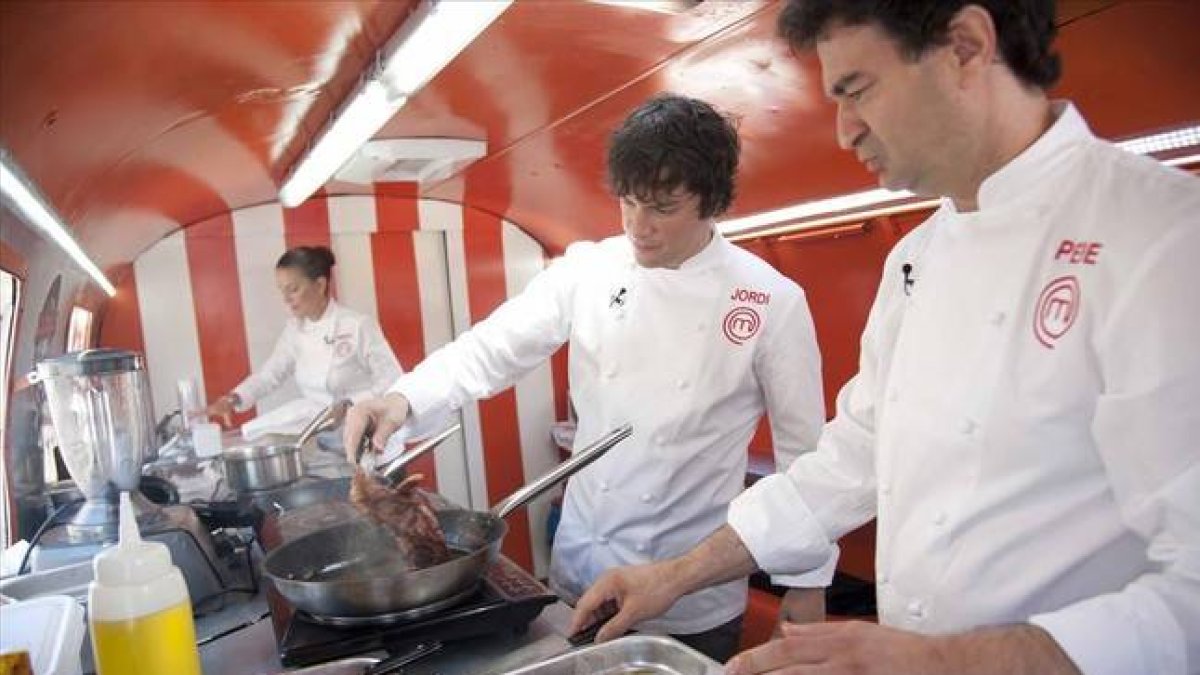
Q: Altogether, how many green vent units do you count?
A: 0